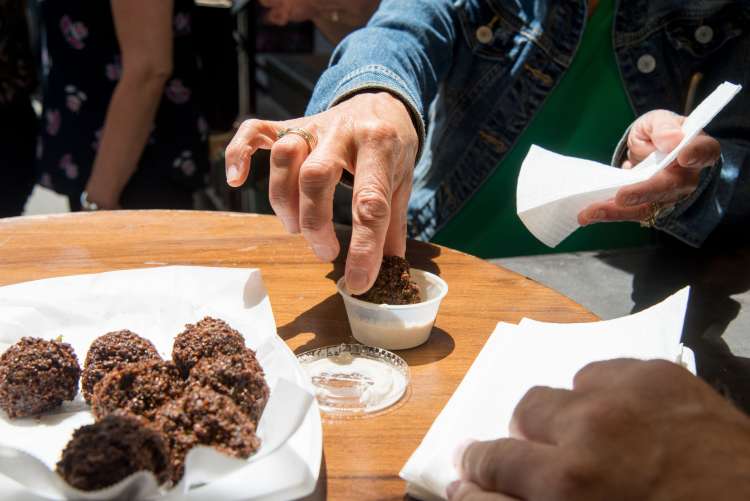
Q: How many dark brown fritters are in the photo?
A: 8